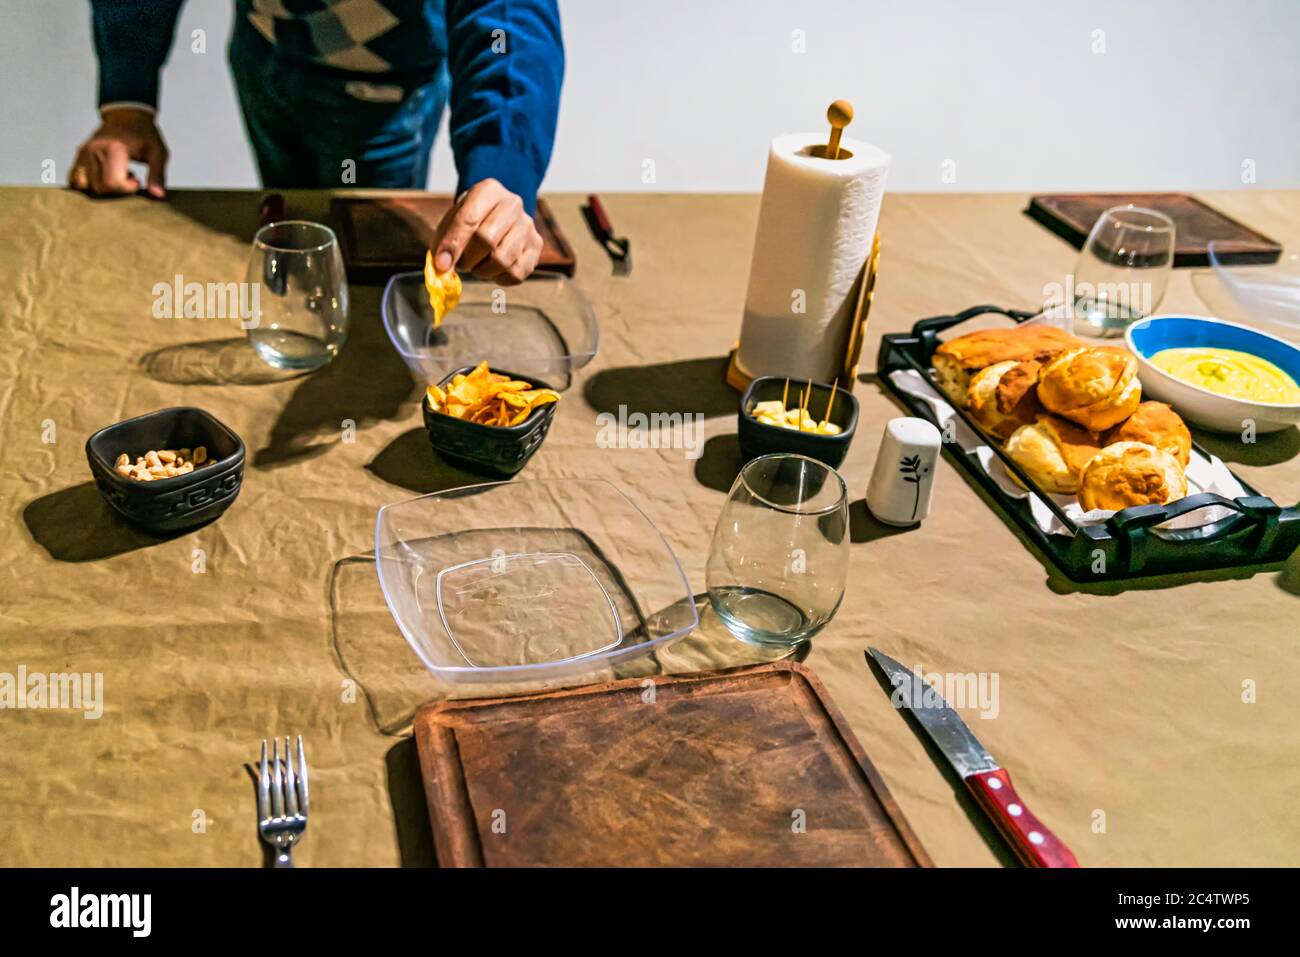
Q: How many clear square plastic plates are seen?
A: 3